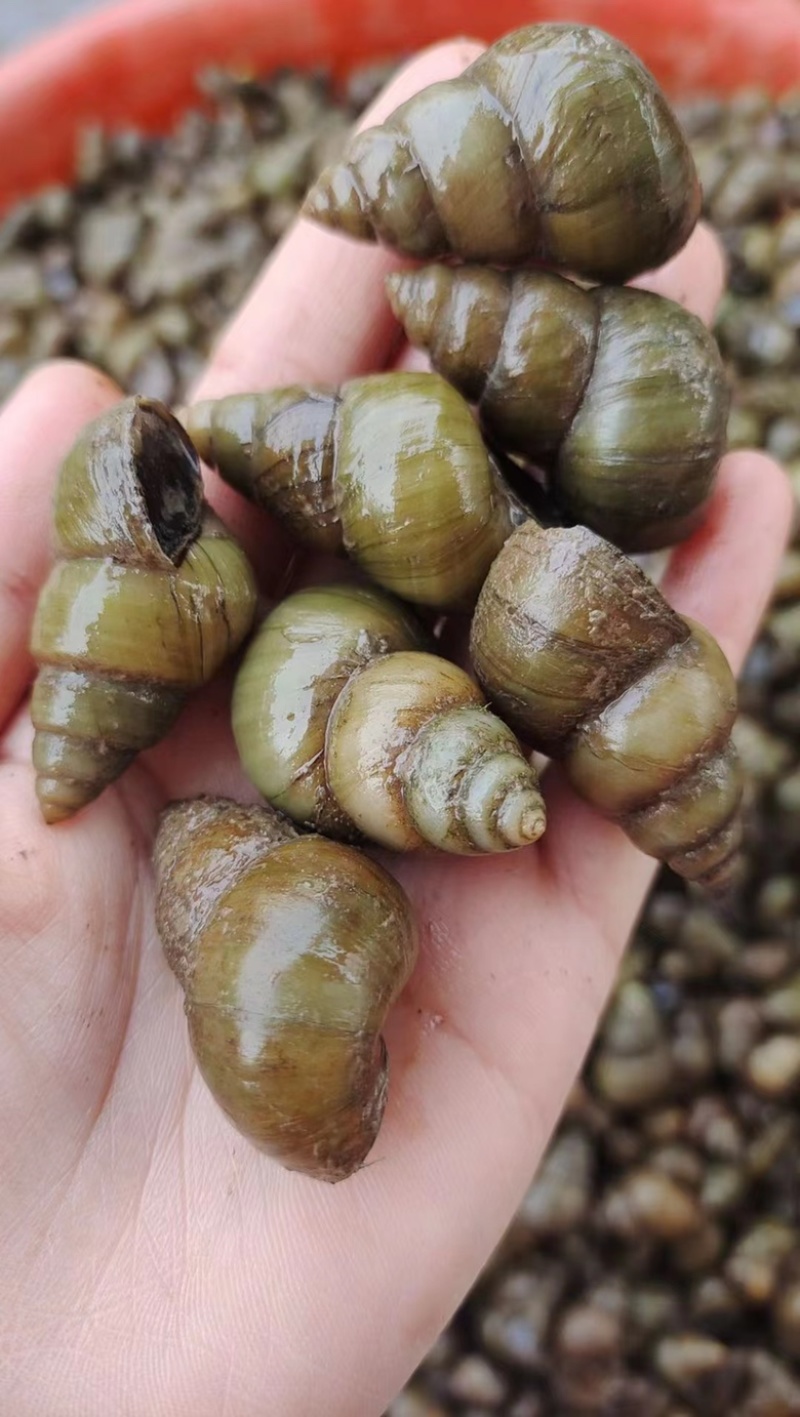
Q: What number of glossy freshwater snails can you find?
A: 7